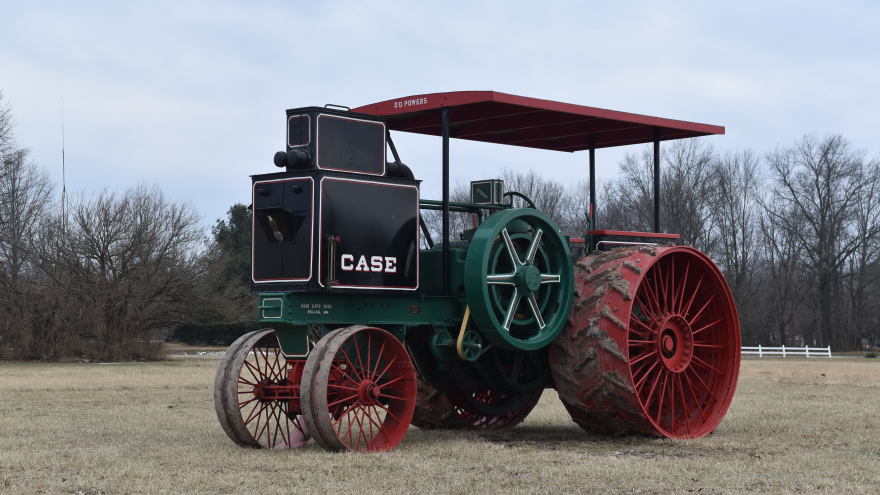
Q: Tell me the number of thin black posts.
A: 3